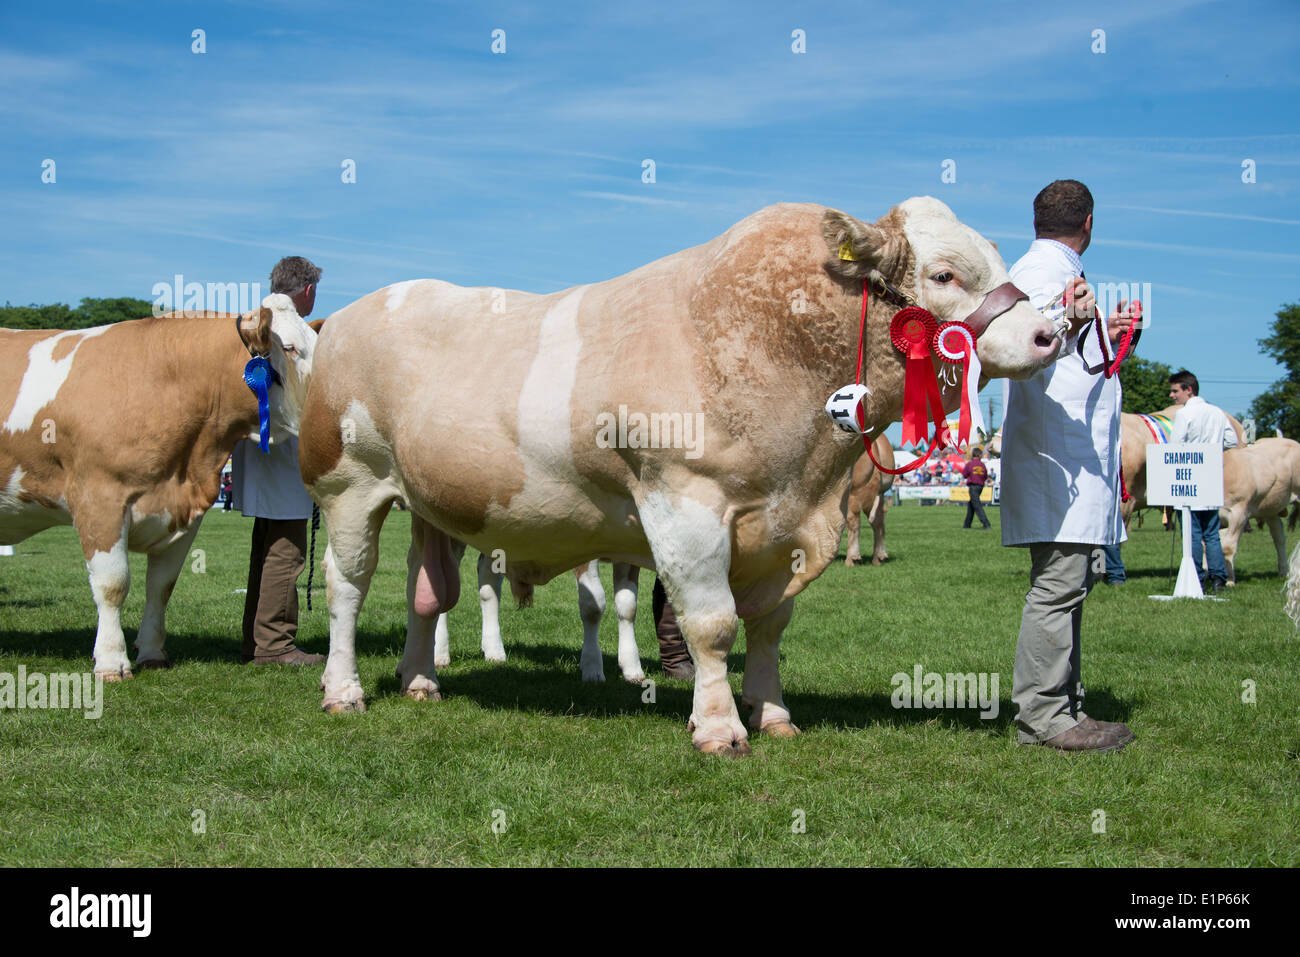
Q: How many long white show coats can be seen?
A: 3